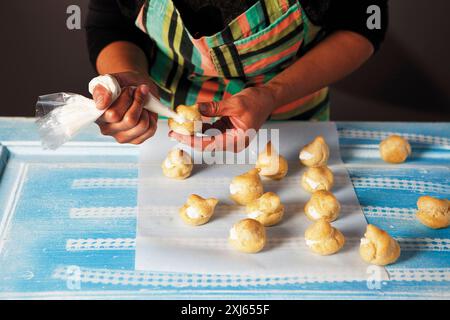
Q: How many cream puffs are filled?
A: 11